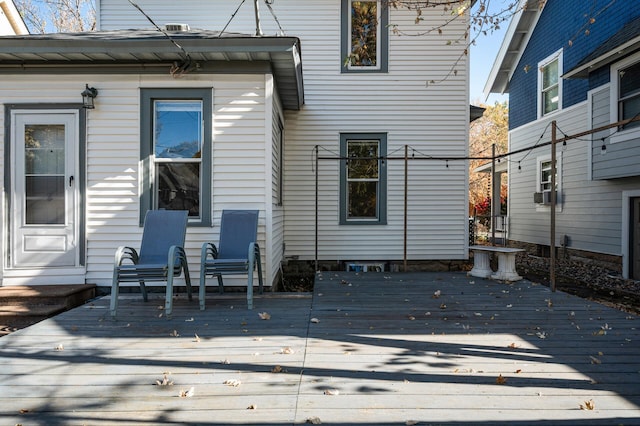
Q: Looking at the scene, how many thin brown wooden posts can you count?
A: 4